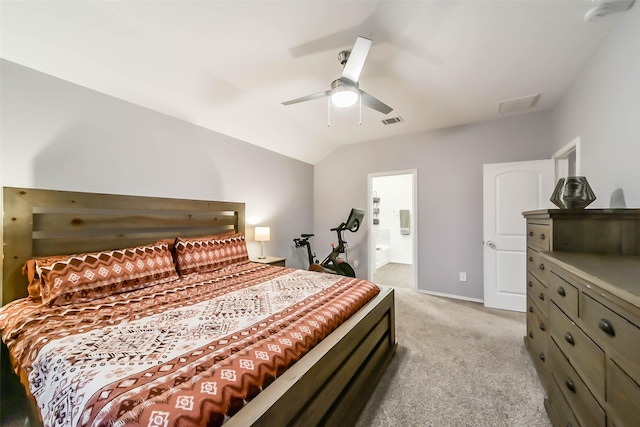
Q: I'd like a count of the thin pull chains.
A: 2